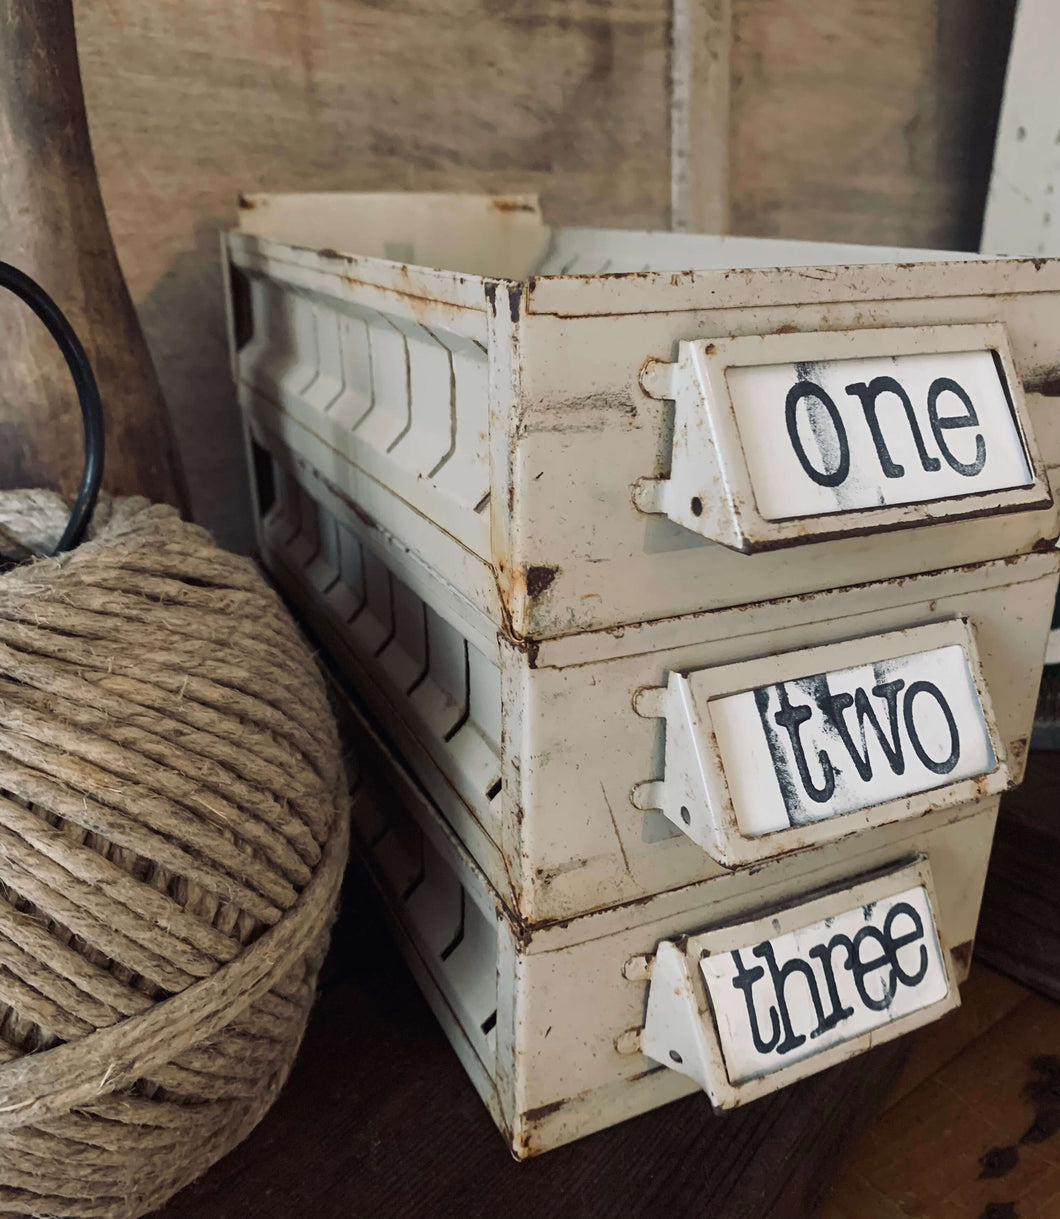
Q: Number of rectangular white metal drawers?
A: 3